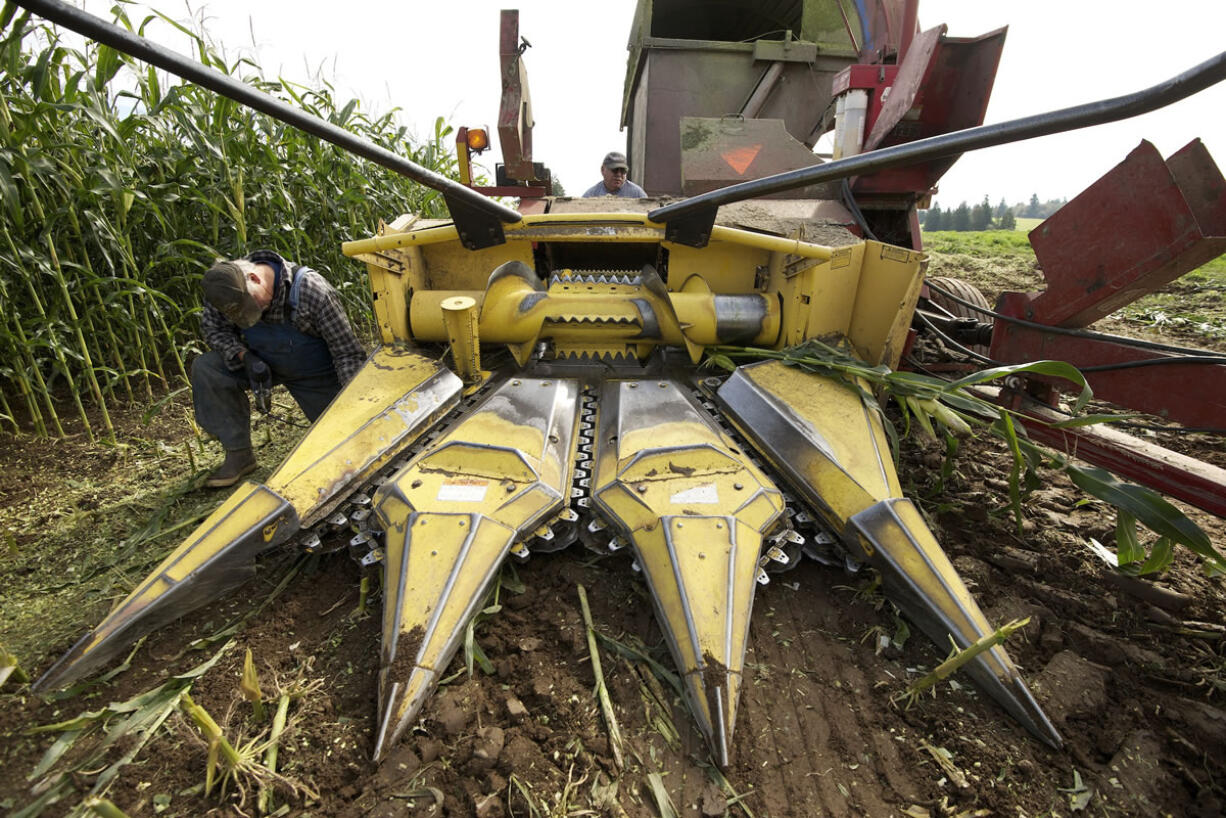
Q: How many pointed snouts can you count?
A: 4